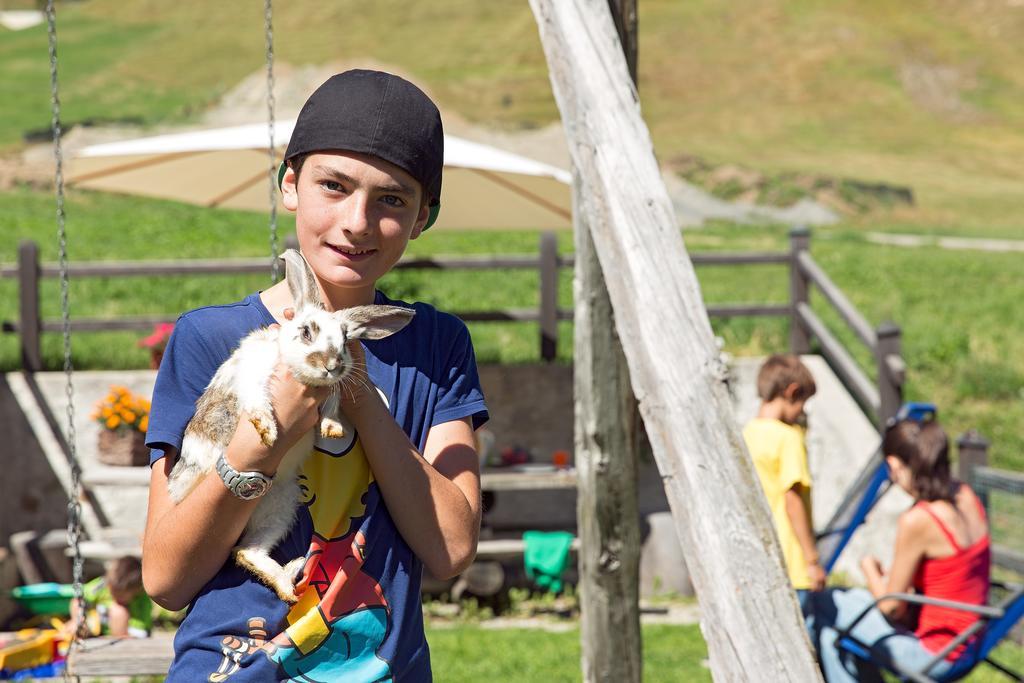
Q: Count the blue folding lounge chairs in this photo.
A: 2